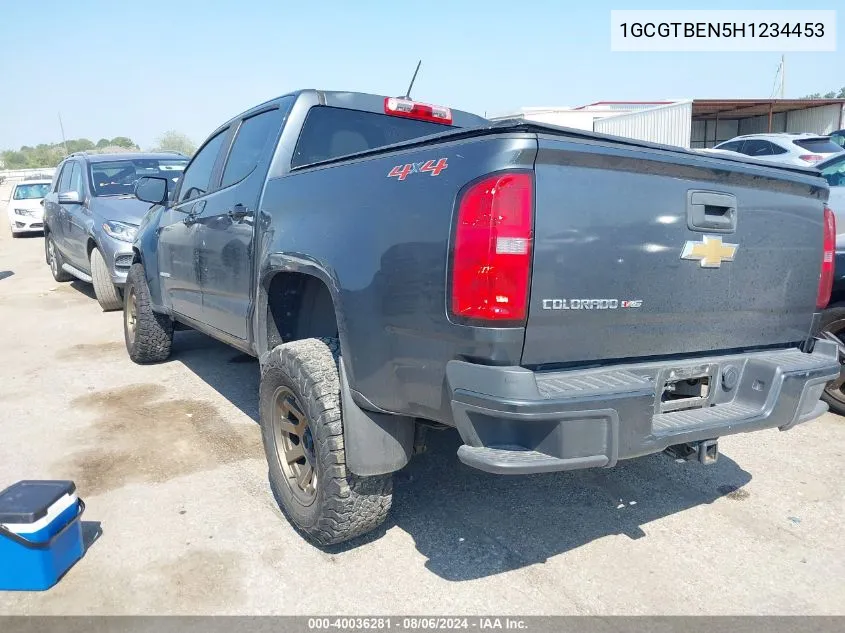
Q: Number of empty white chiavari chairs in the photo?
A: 0